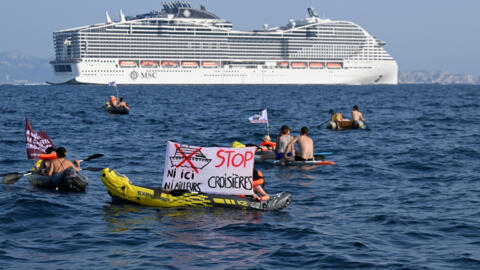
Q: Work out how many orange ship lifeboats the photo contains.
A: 9